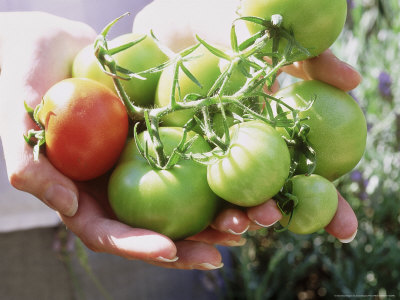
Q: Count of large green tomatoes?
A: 6